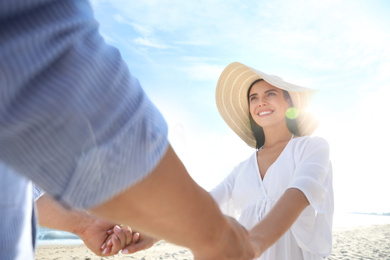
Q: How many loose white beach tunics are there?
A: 1